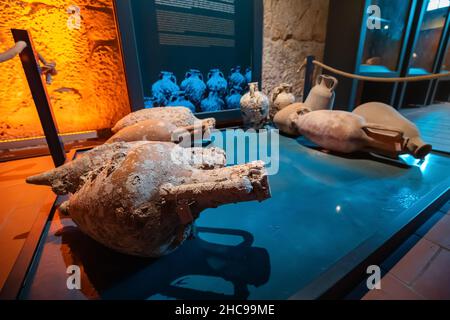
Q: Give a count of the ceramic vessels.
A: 10